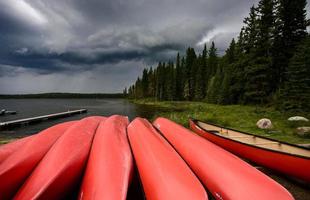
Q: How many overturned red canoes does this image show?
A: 6